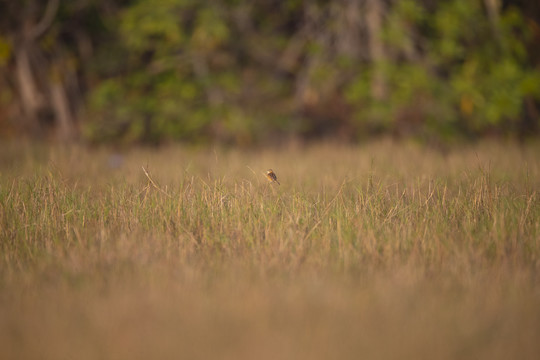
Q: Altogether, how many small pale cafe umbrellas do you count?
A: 0